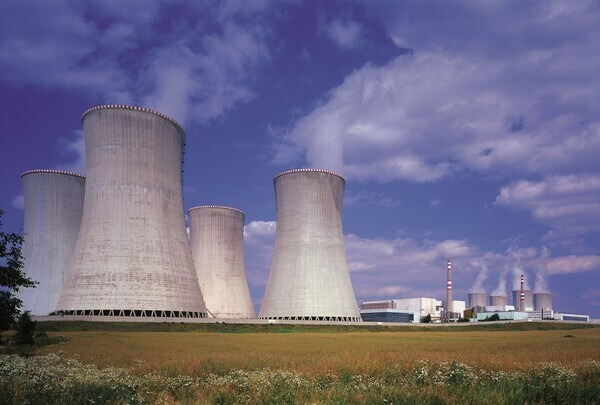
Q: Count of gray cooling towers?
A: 8